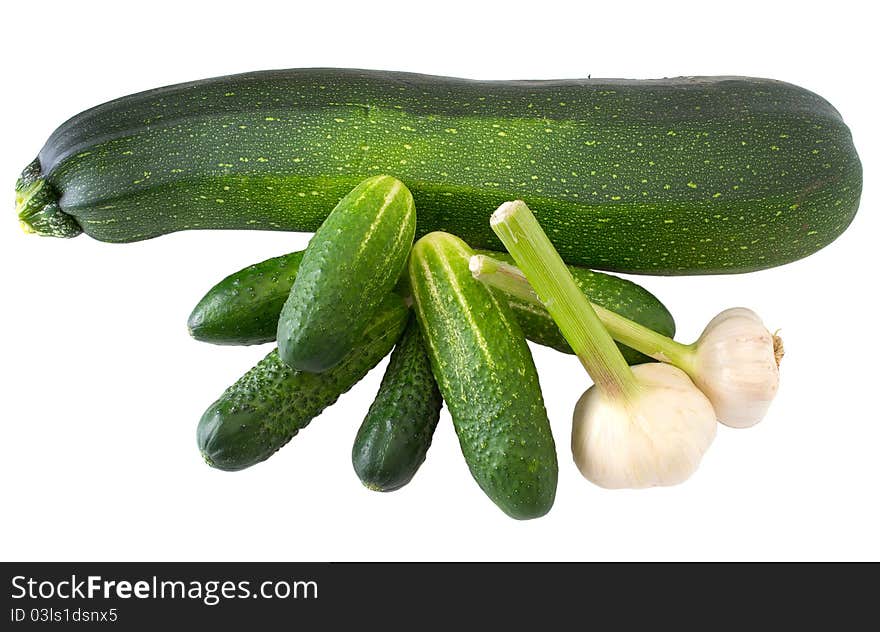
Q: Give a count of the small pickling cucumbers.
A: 6